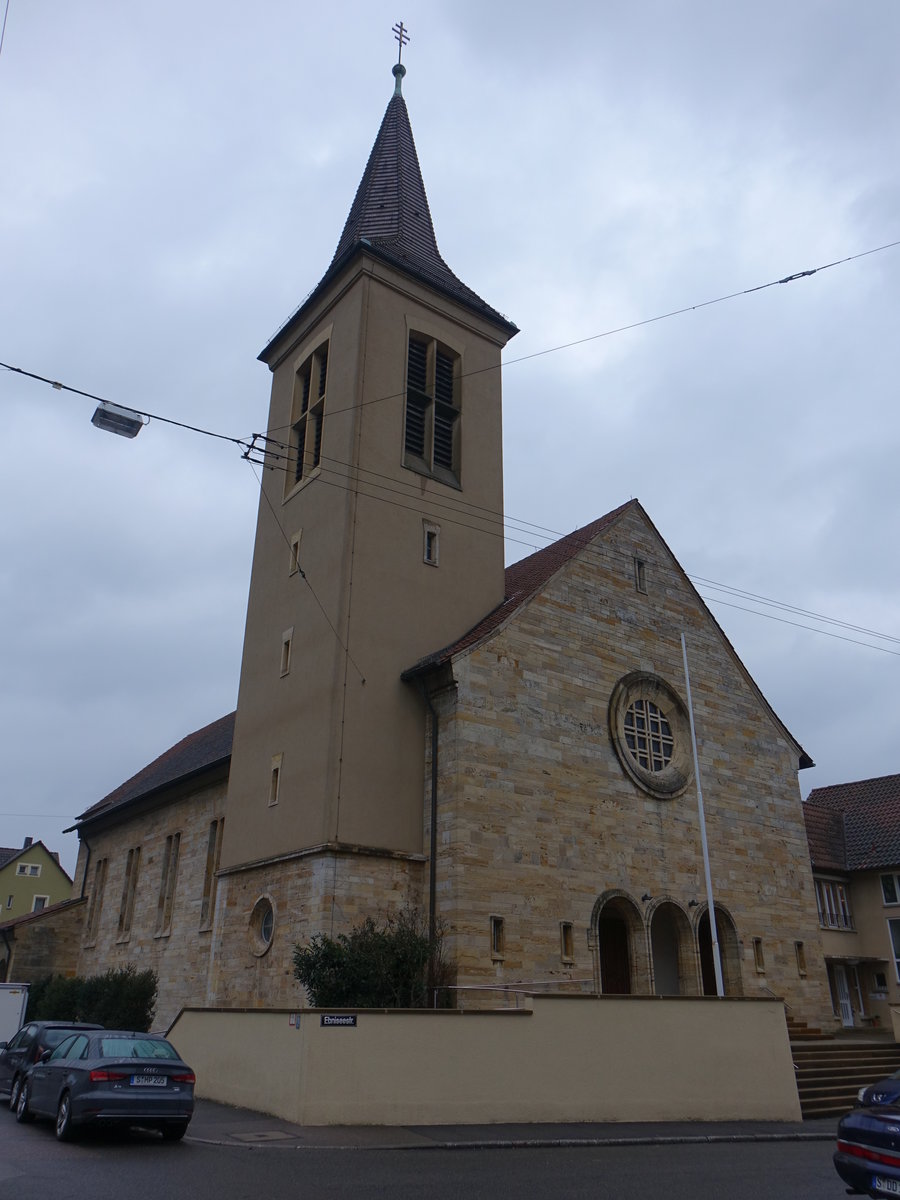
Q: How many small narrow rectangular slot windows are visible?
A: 9